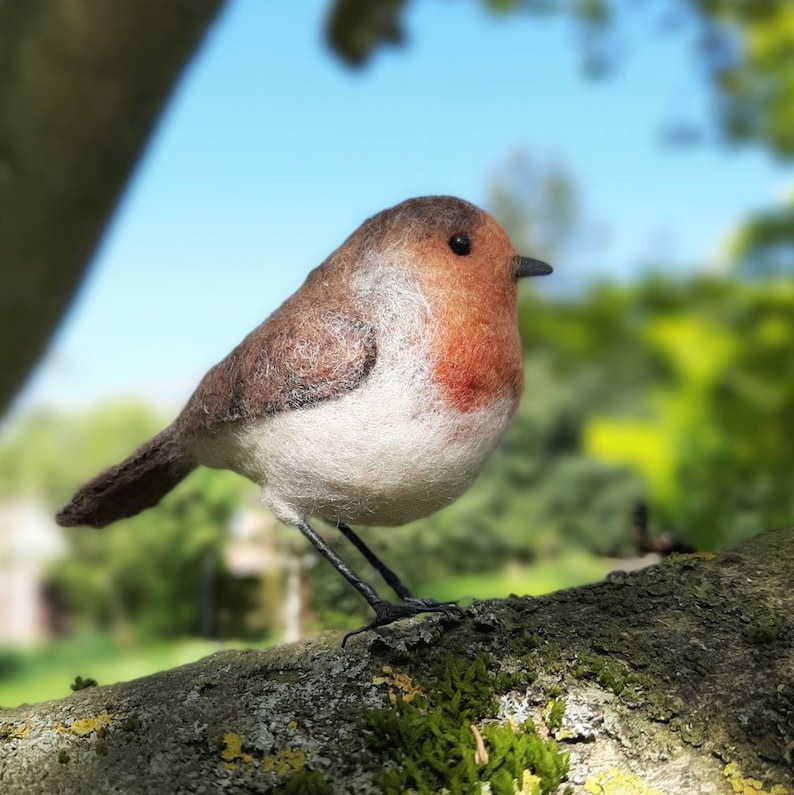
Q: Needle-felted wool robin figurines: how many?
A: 1